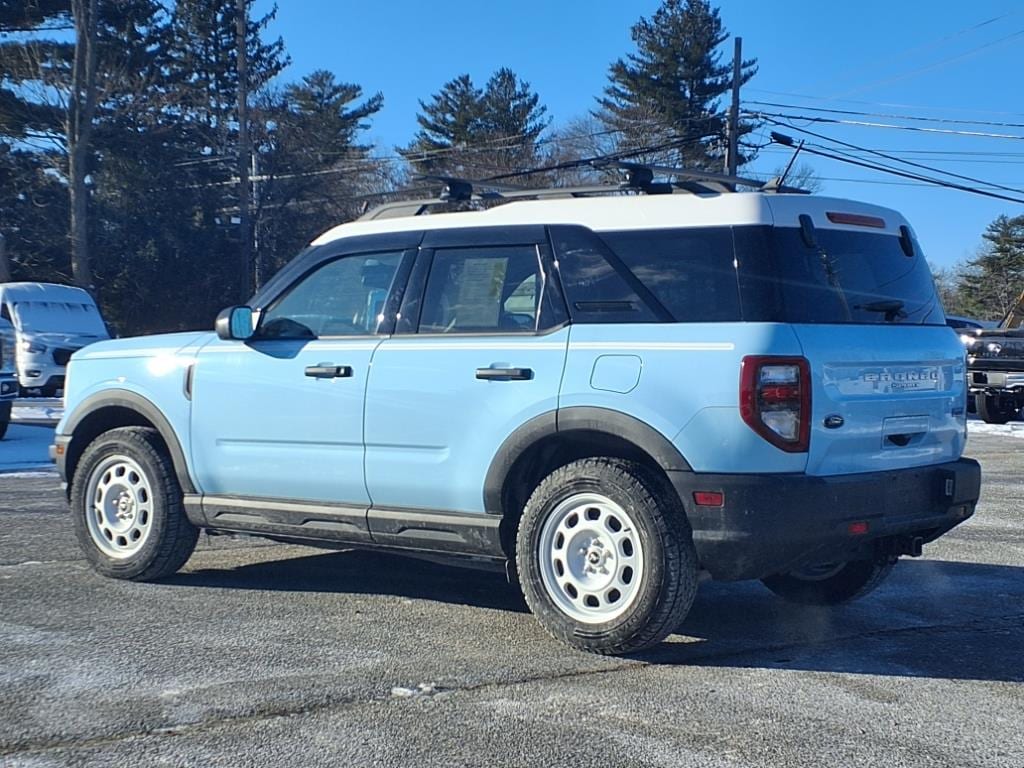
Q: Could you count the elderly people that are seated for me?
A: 0